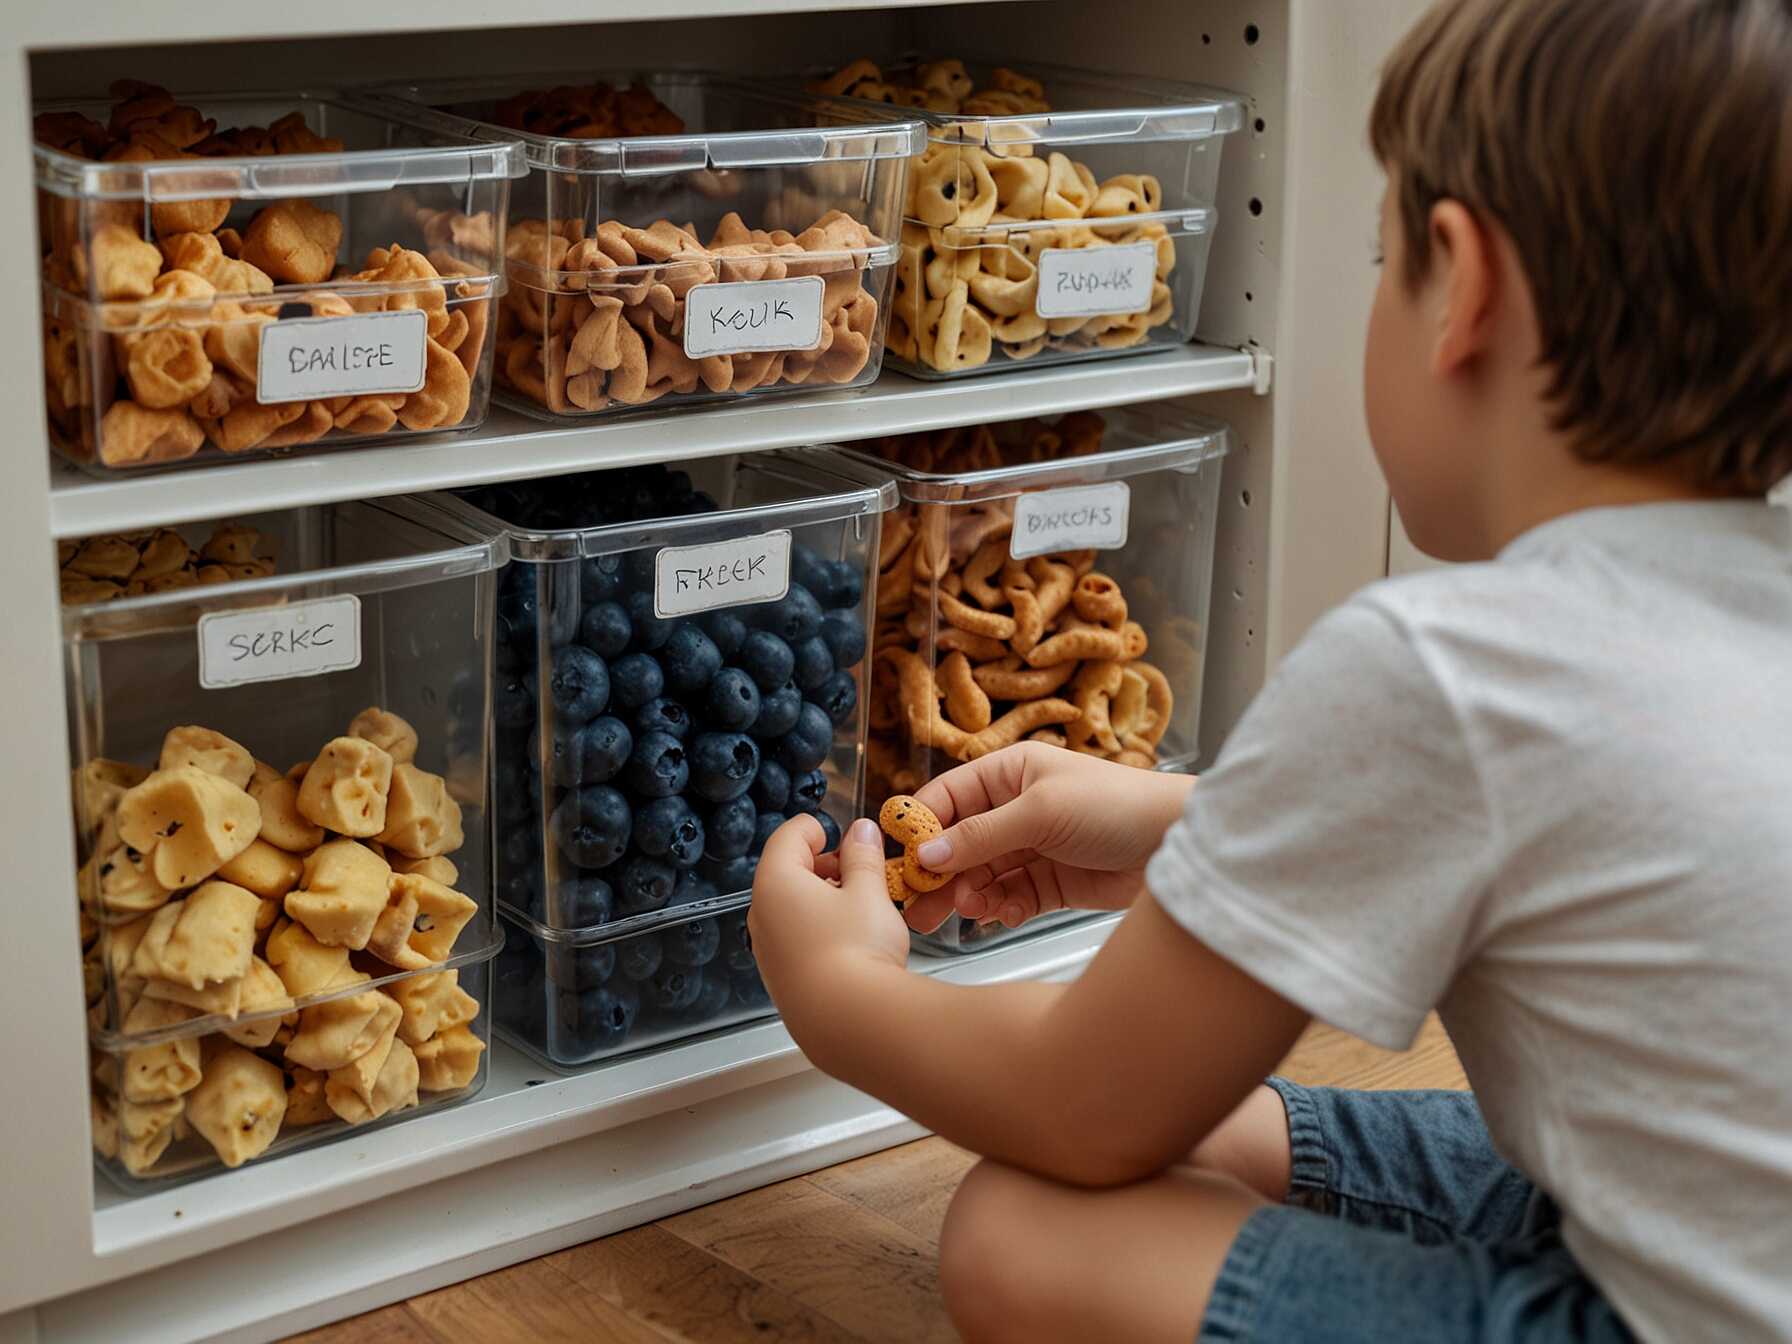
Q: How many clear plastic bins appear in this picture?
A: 6